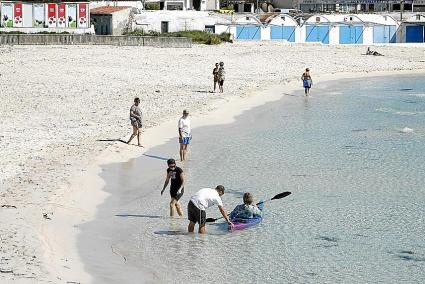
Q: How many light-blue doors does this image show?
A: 5